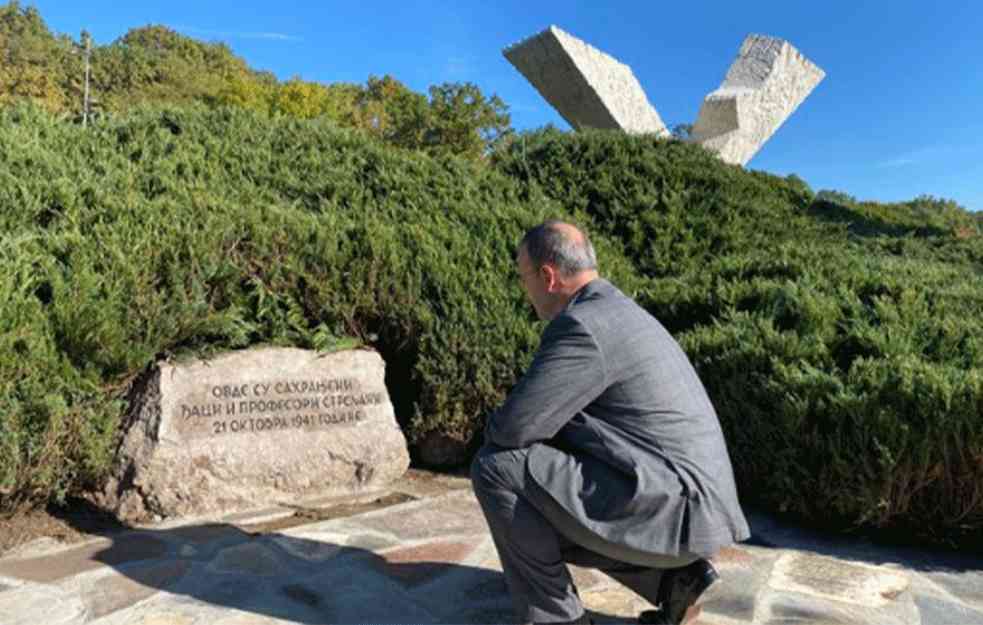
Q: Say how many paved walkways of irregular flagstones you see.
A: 1